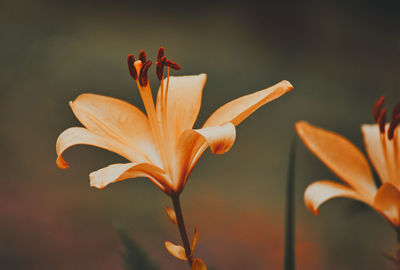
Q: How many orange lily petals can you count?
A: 10